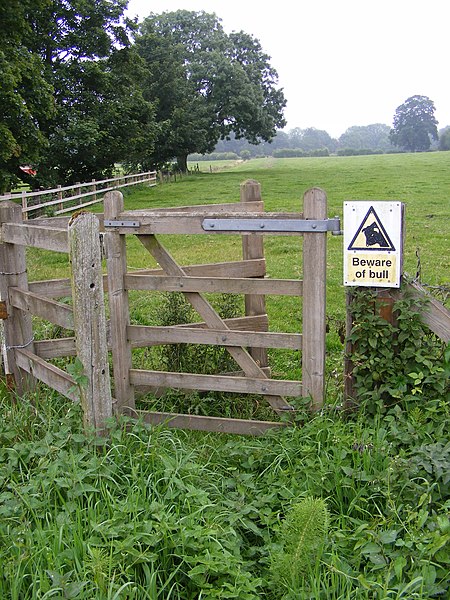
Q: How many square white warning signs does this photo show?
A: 1